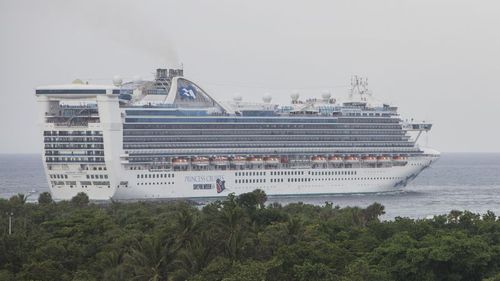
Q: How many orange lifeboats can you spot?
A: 12